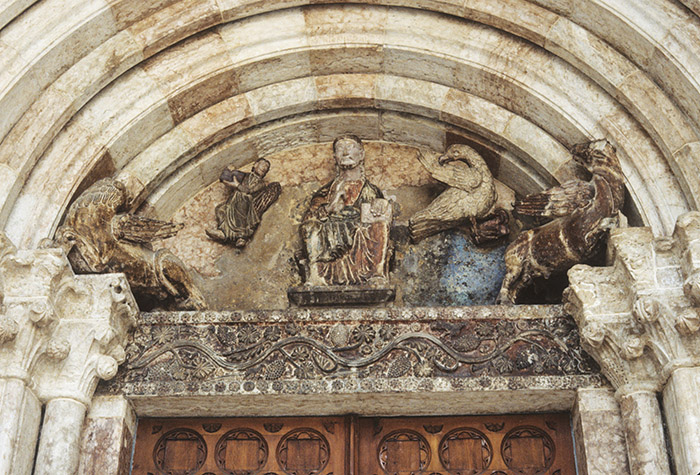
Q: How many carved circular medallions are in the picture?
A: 6